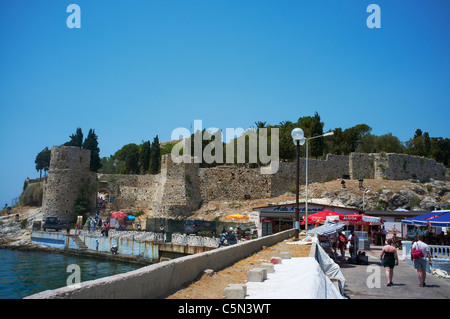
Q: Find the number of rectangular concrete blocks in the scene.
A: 5